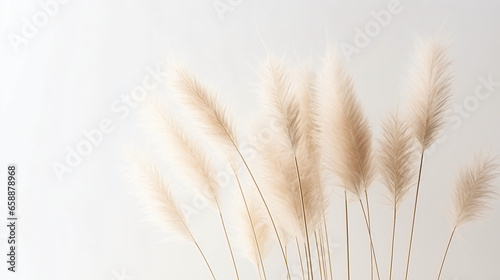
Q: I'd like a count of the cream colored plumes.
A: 11